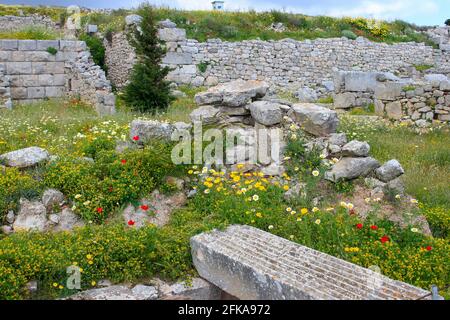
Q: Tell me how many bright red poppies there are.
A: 9